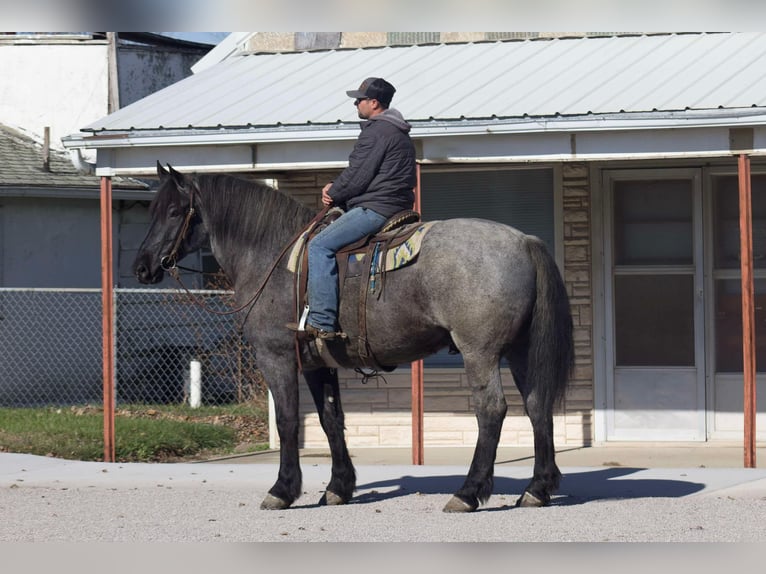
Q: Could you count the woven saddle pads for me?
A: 1